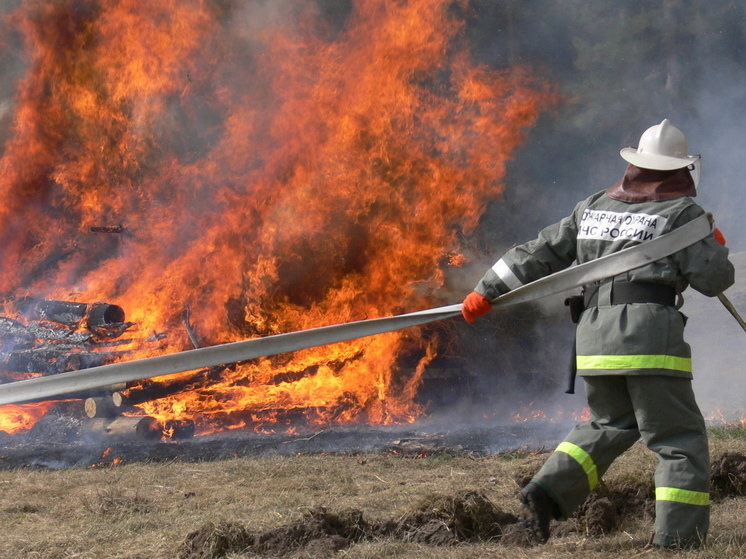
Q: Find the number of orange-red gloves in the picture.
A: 2